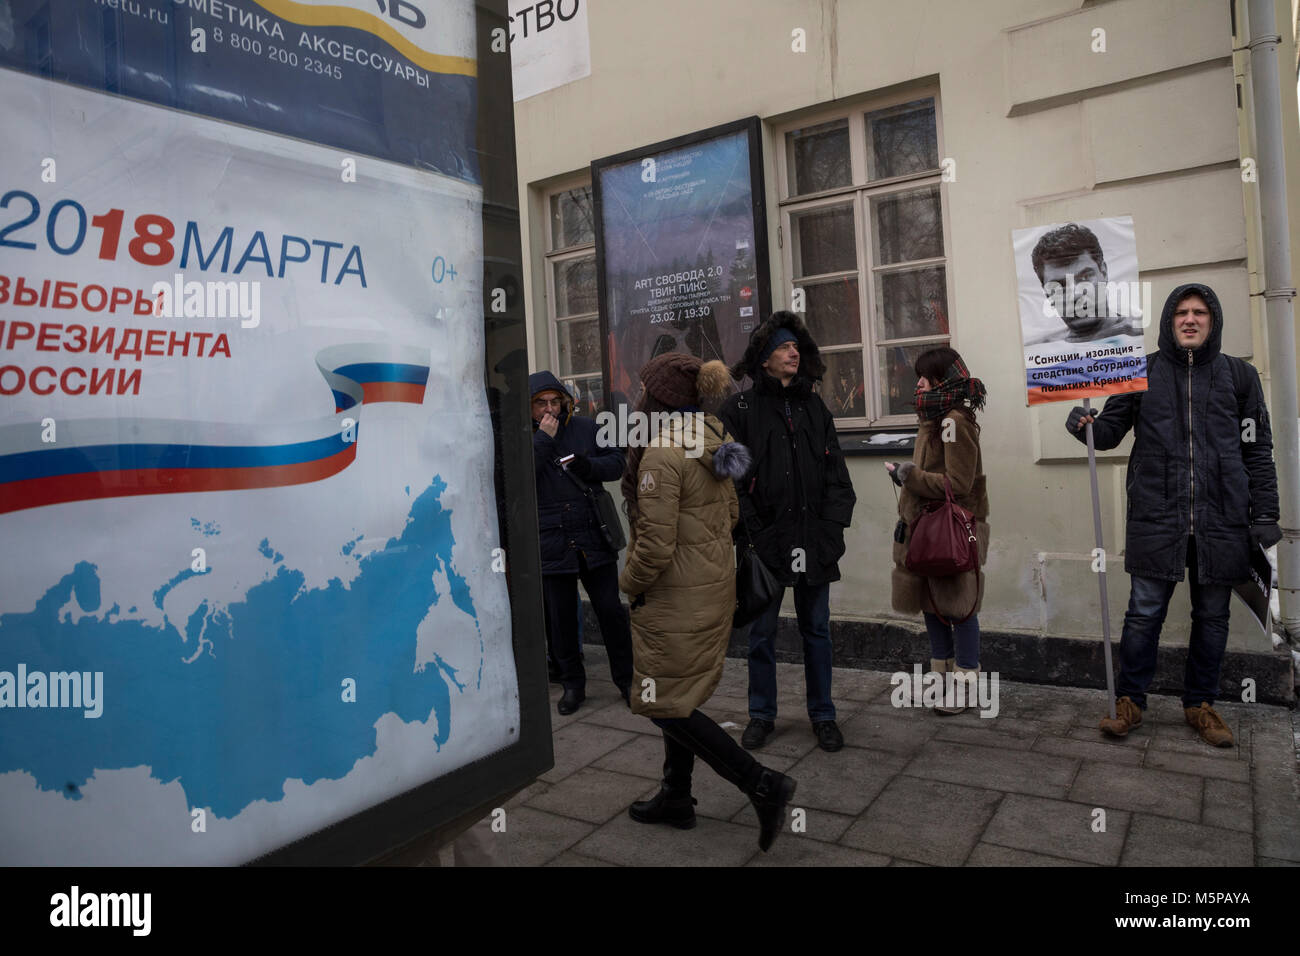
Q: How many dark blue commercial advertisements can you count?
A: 1